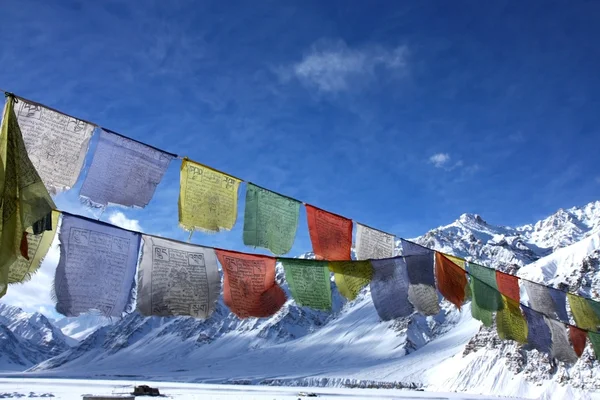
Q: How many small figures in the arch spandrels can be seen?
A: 0